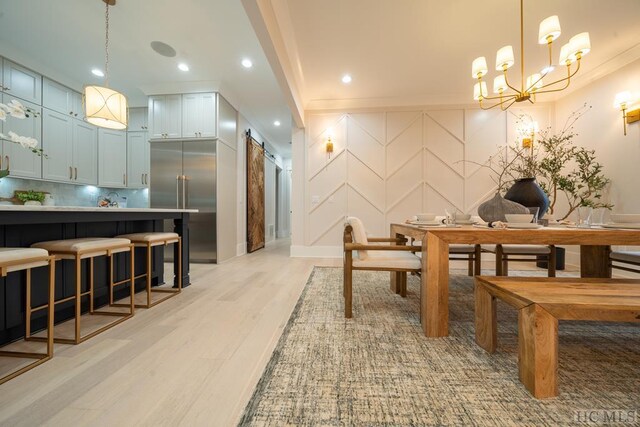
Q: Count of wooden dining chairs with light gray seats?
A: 4